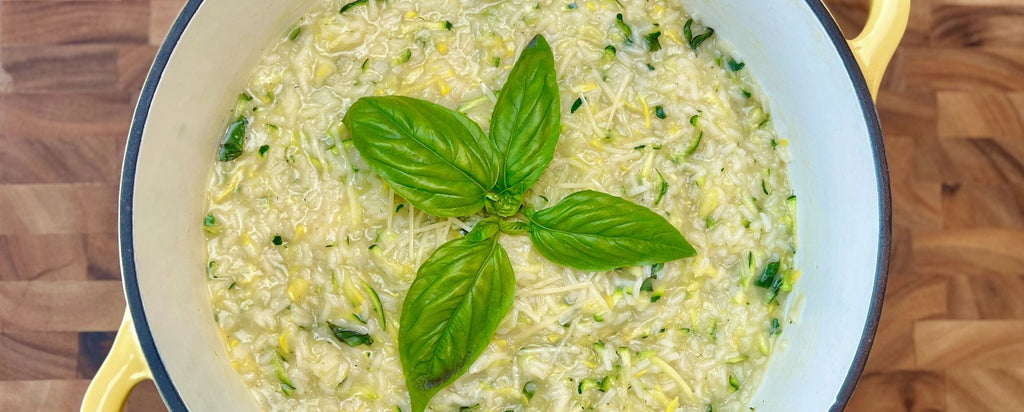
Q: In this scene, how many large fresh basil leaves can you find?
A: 4